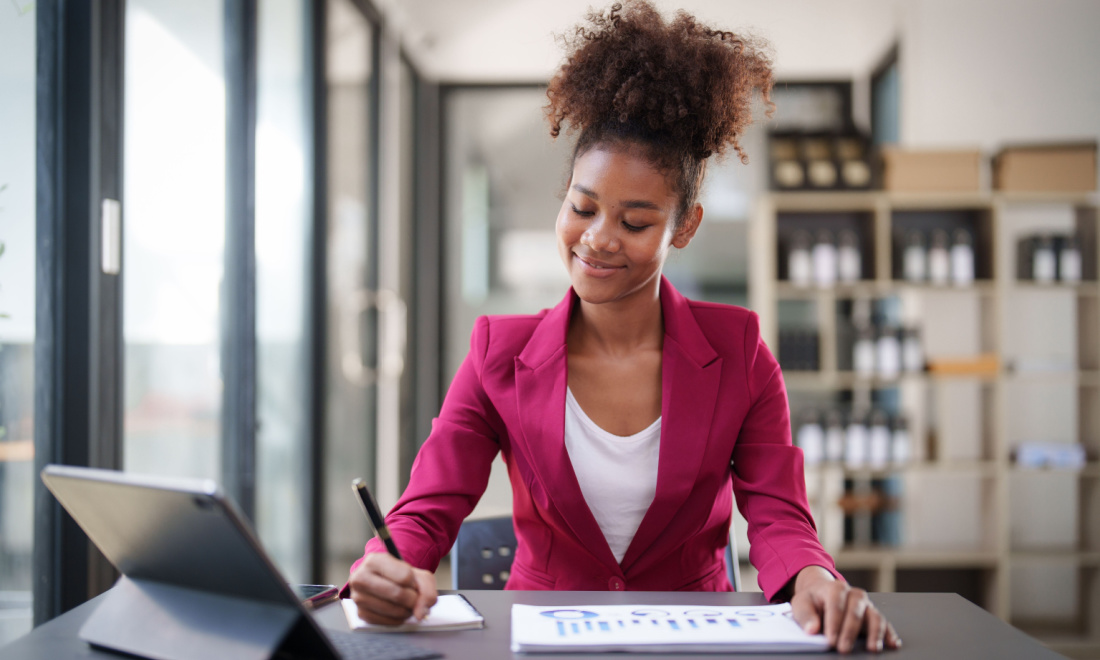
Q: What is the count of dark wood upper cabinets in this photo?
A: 0